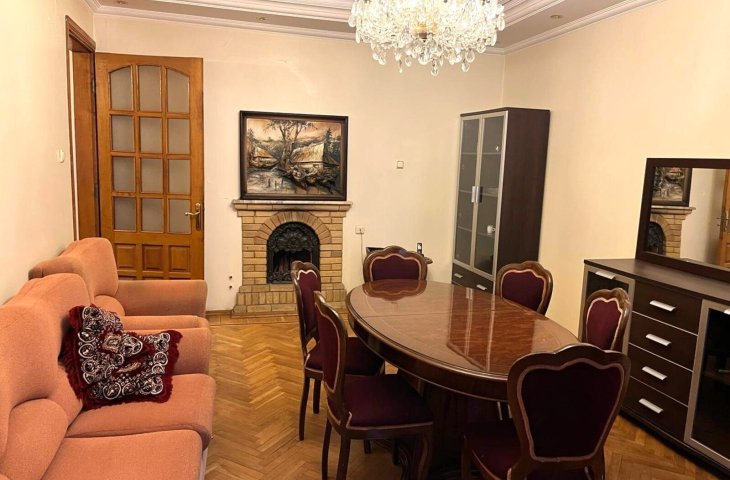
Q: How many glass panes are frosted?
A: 12